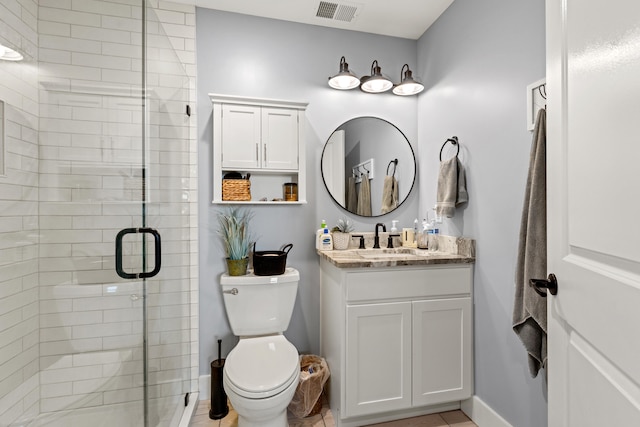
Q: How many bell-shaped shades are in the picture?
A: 3